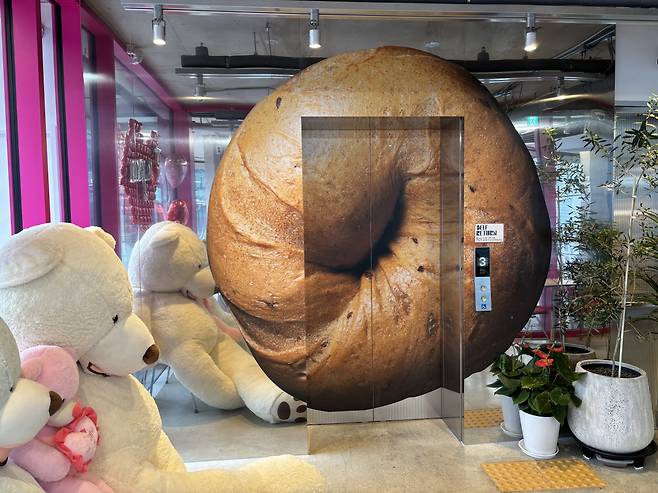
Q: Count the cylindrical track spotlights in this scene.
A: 3